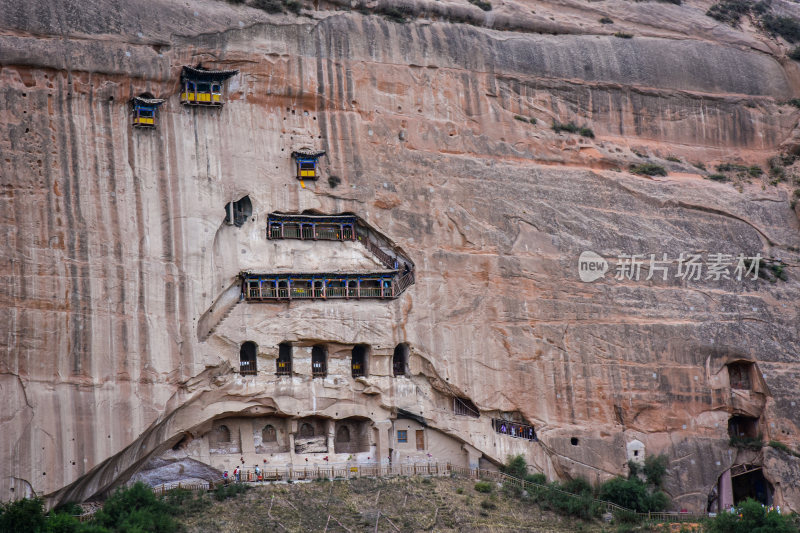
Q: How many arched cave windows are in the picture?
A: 5